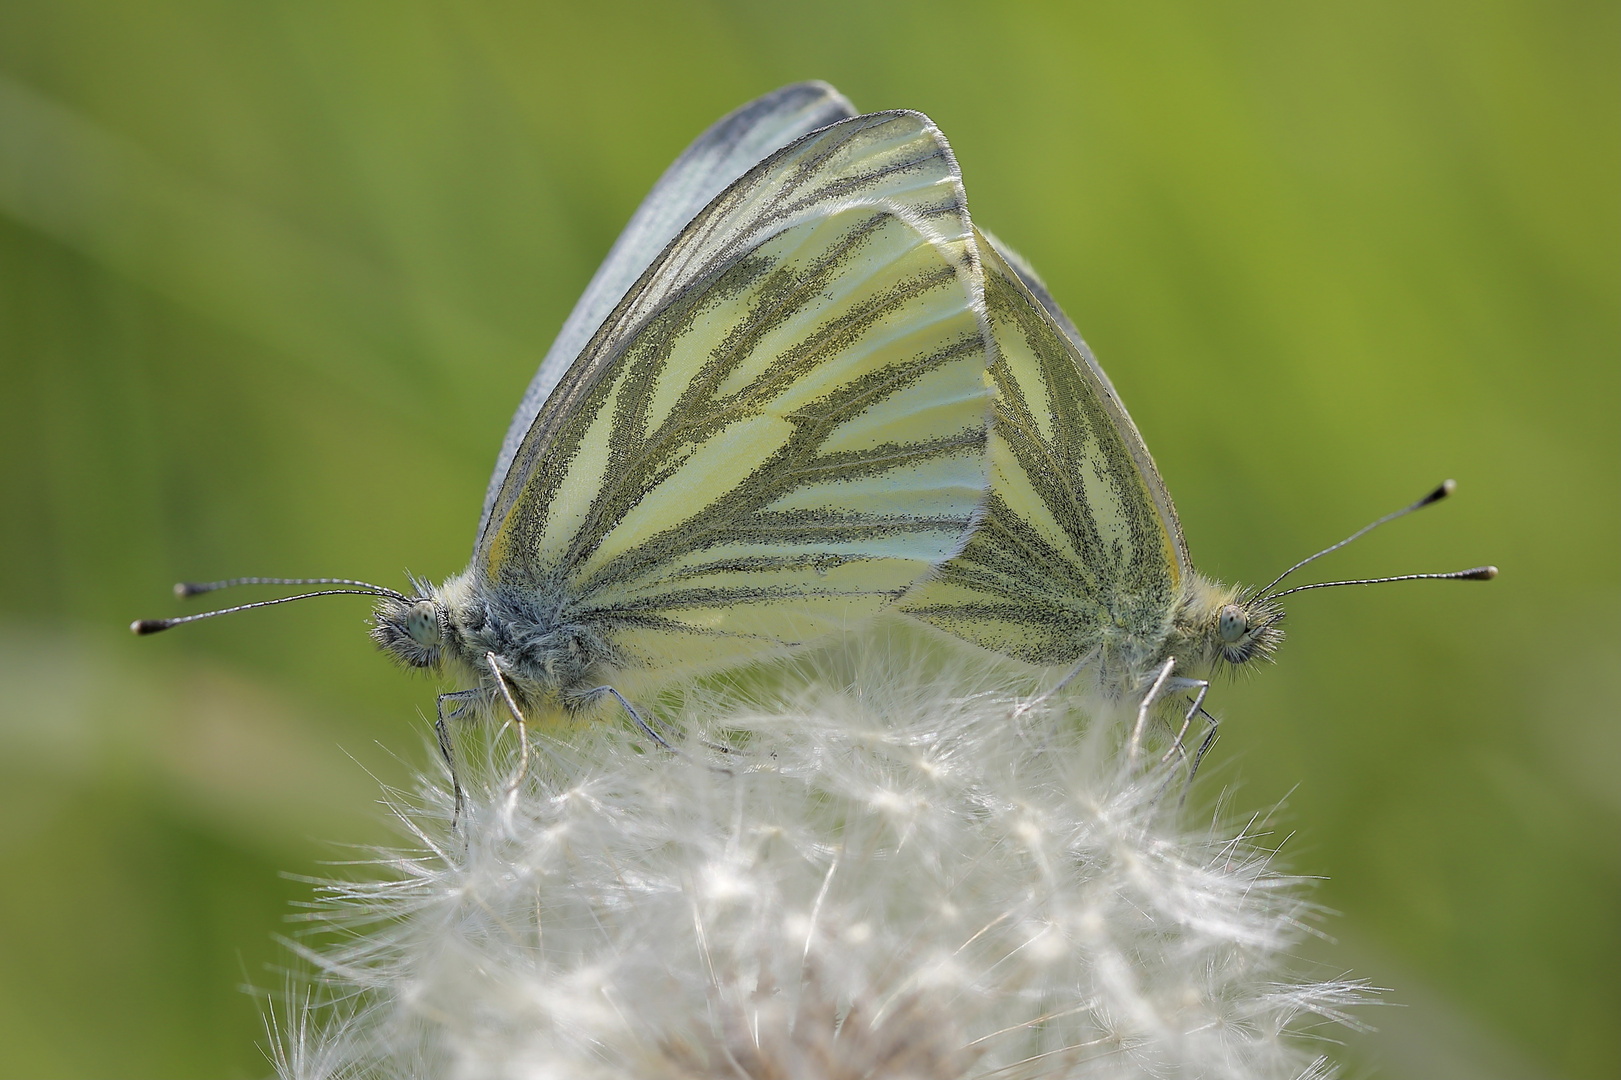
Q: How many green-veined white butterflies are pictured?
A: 2